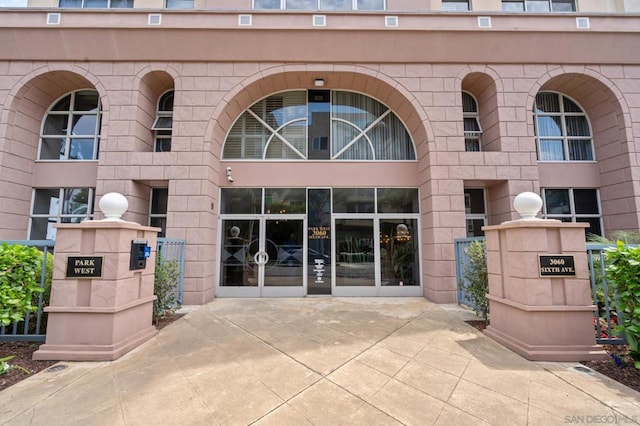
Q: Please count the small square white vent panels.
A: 7